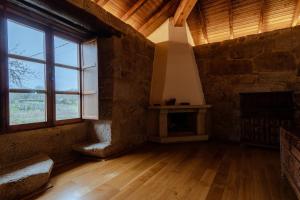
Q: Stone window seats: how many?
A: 2